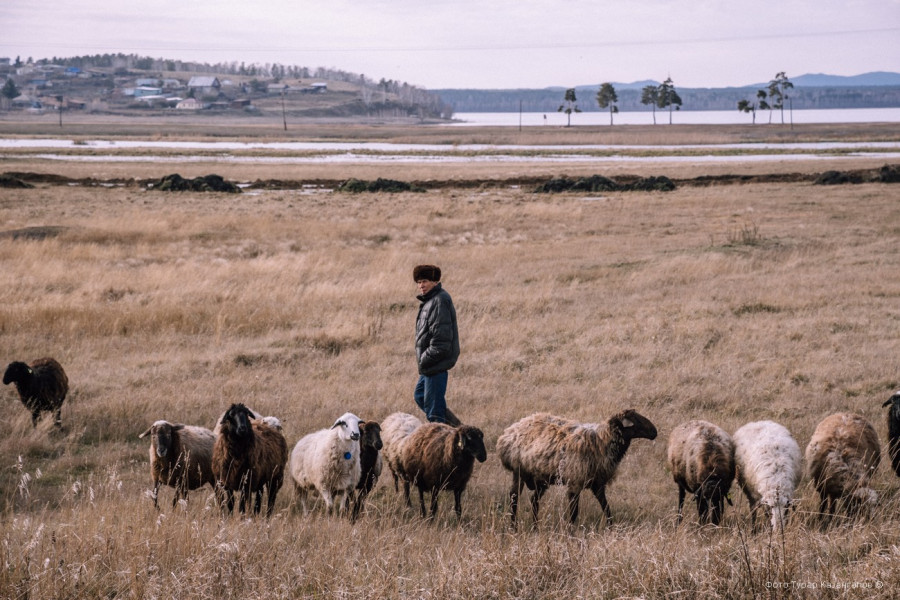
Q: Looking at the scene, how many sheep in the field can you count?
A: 13